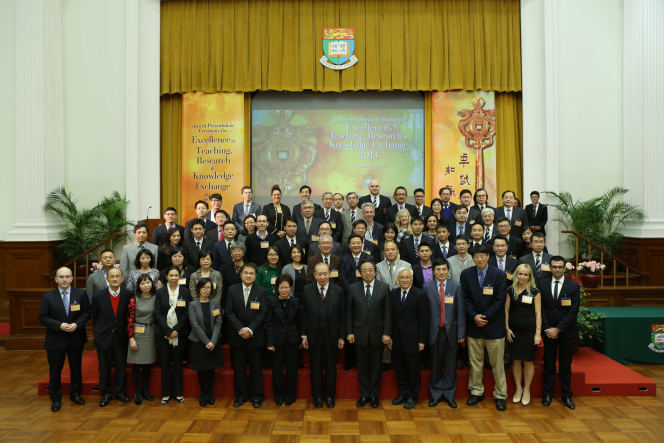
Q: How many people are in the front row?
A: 14